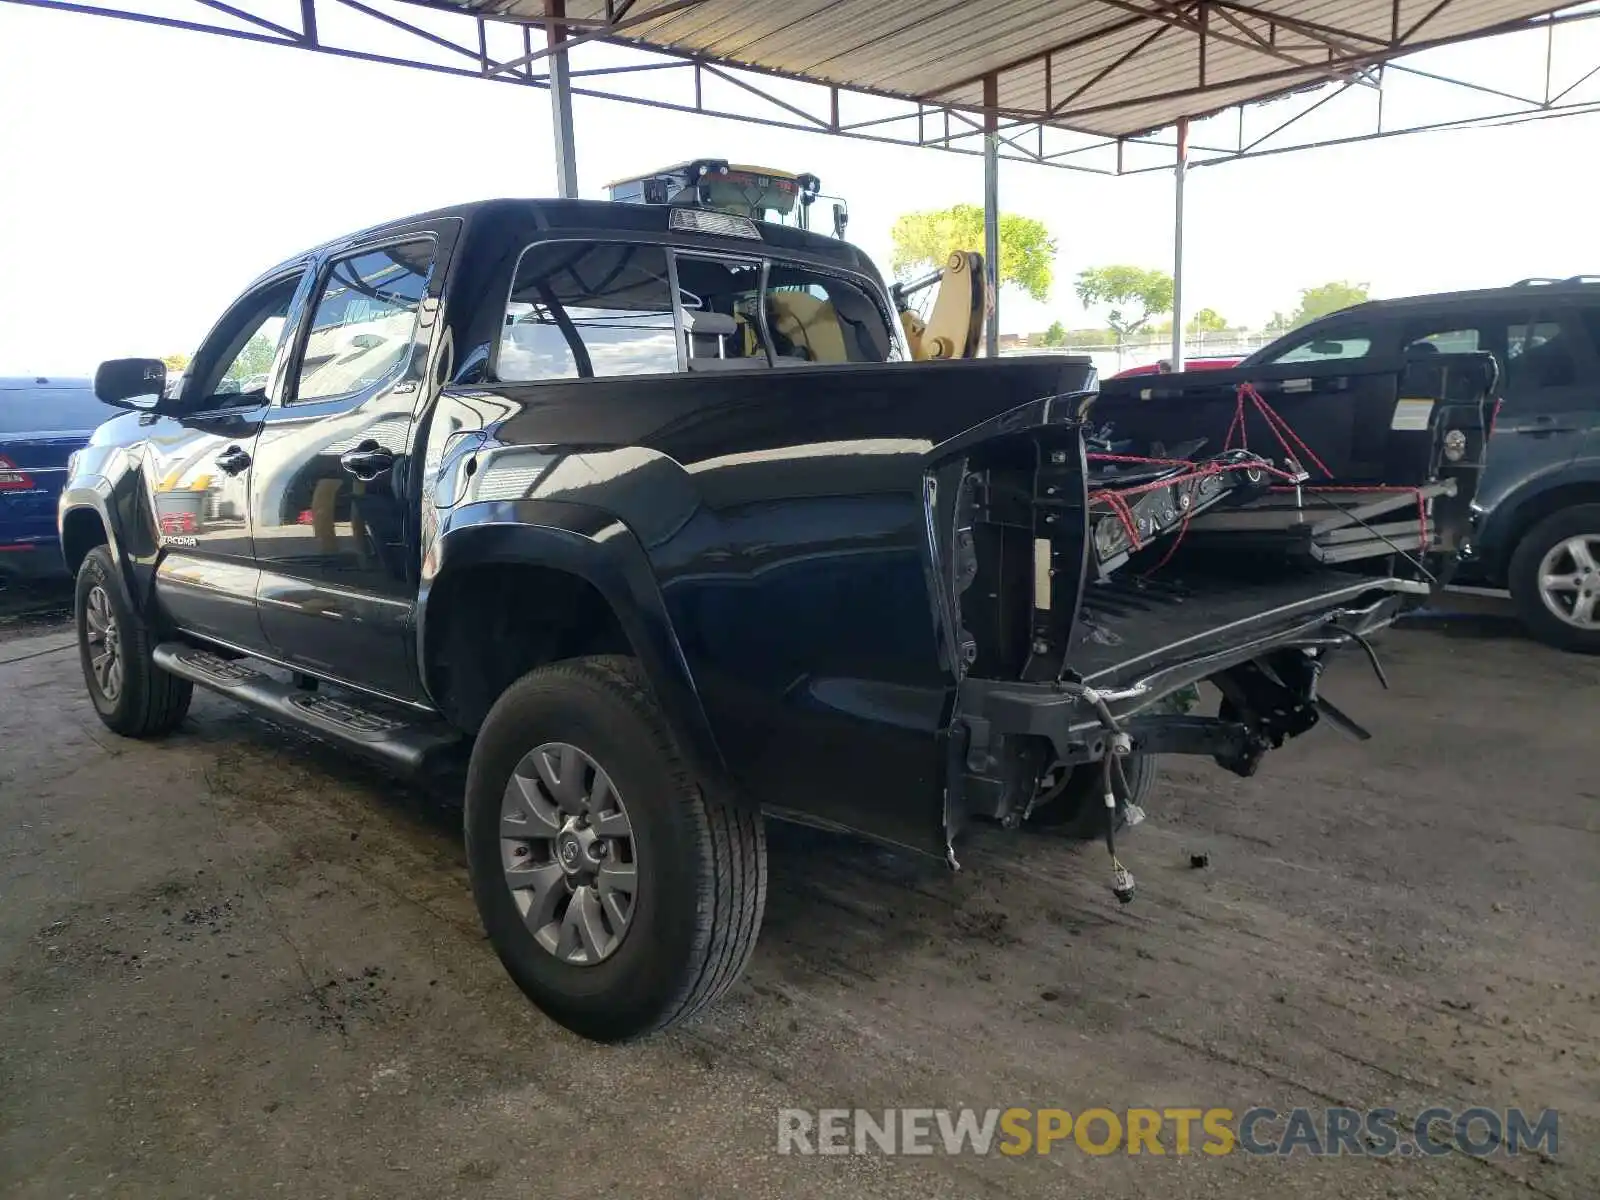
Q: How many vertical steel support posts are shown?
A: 3